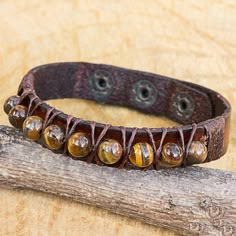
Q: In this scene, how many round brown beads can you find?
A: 9